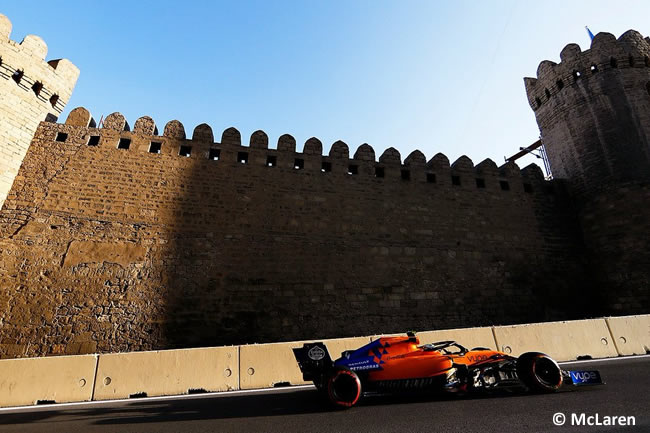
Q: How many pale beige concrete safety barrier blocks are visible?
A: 6